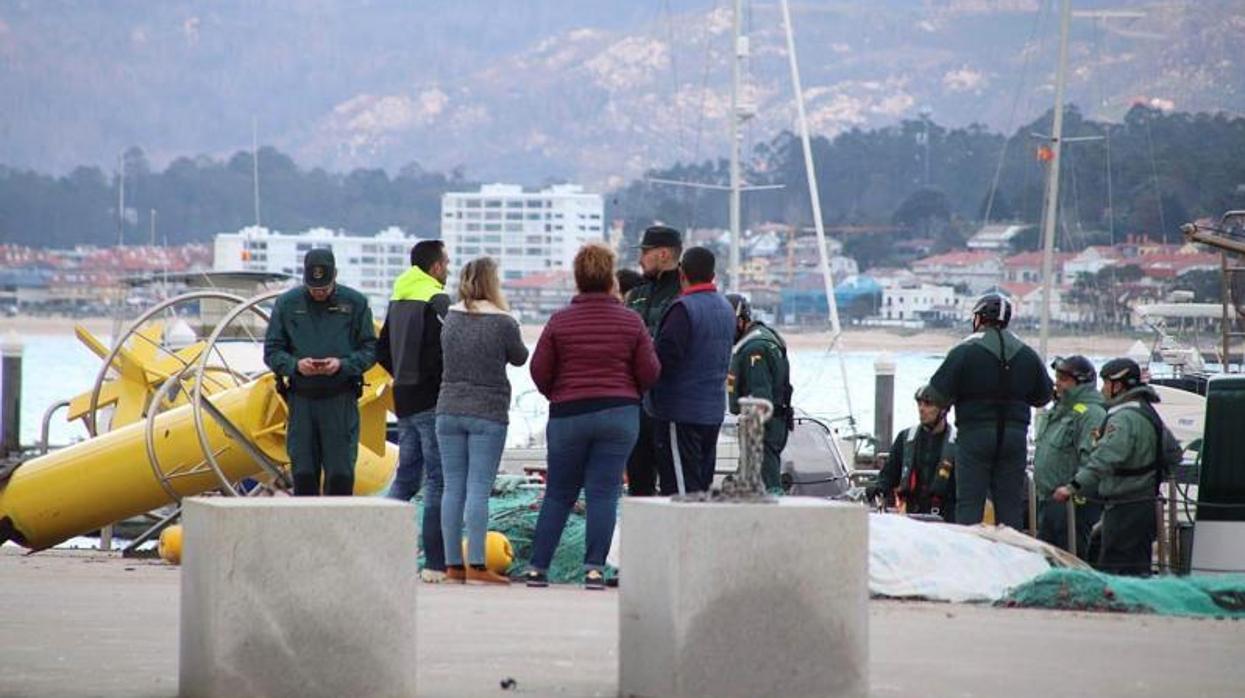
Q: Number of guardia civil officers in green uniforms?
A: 7